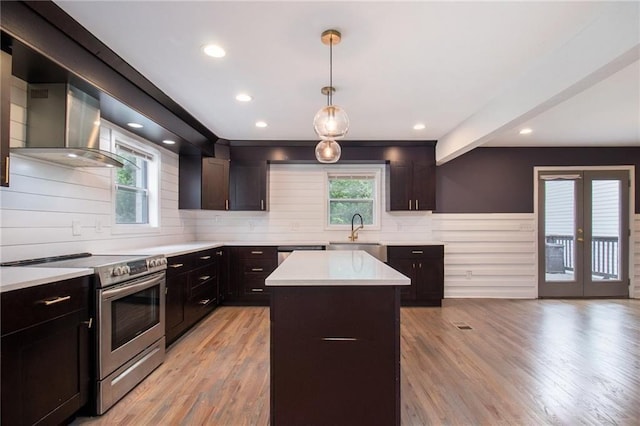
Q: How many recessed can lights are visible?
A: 7